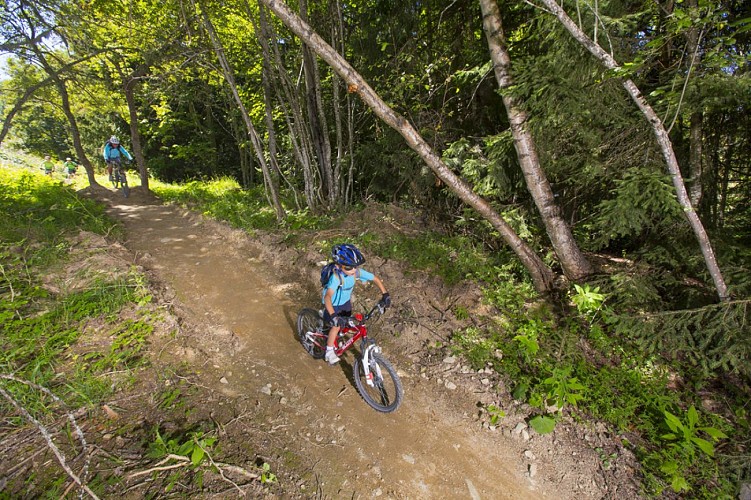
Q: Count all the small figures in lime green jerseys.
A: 2